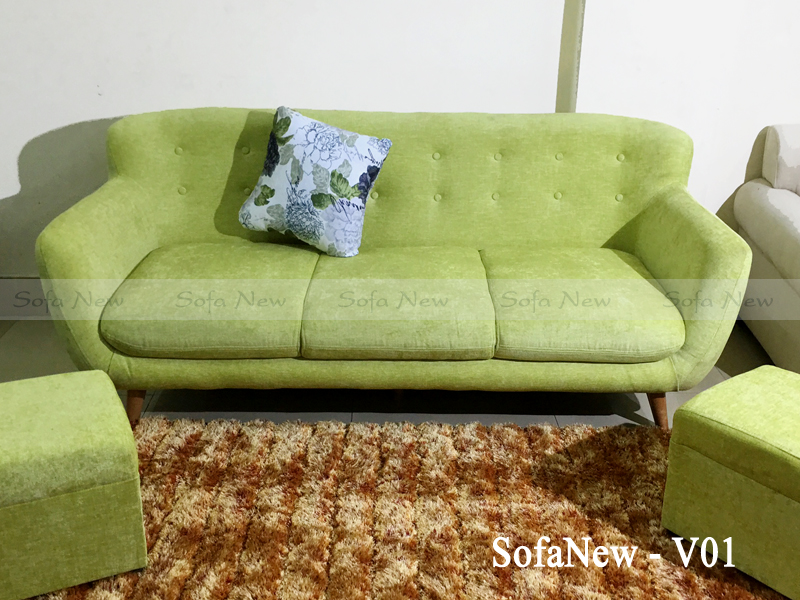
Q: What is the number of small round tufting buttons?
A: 13